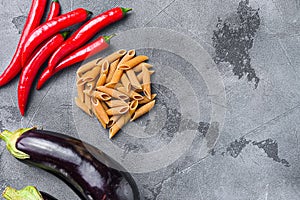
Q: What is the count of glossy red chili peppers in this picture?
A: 6